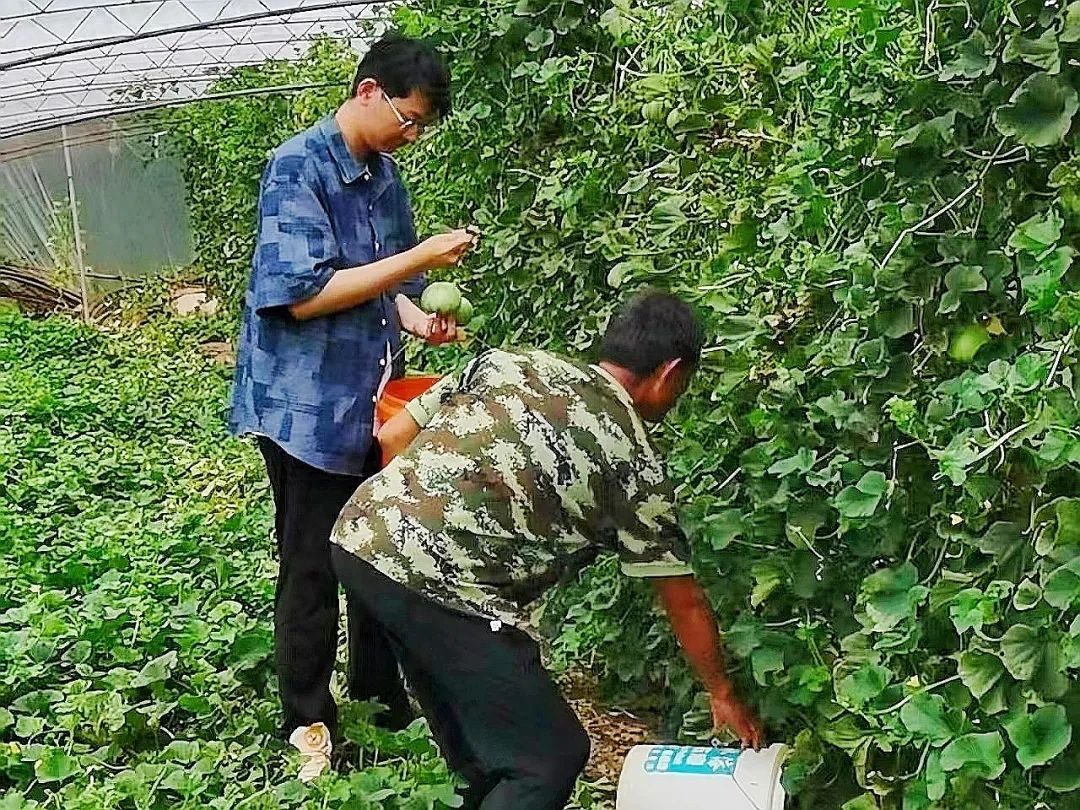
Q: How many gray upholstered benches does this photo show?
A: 0